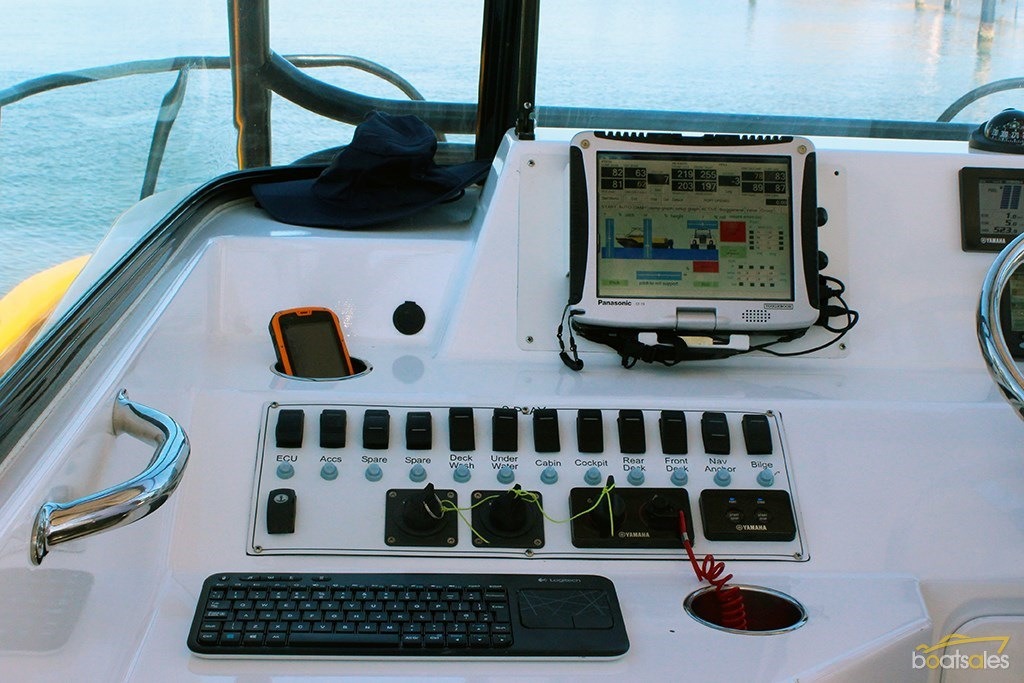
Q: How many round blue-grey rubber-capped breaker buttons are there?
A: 12